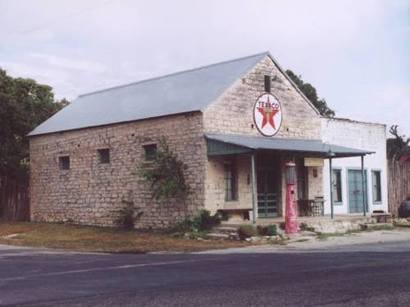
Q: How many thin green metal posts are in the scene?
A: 3